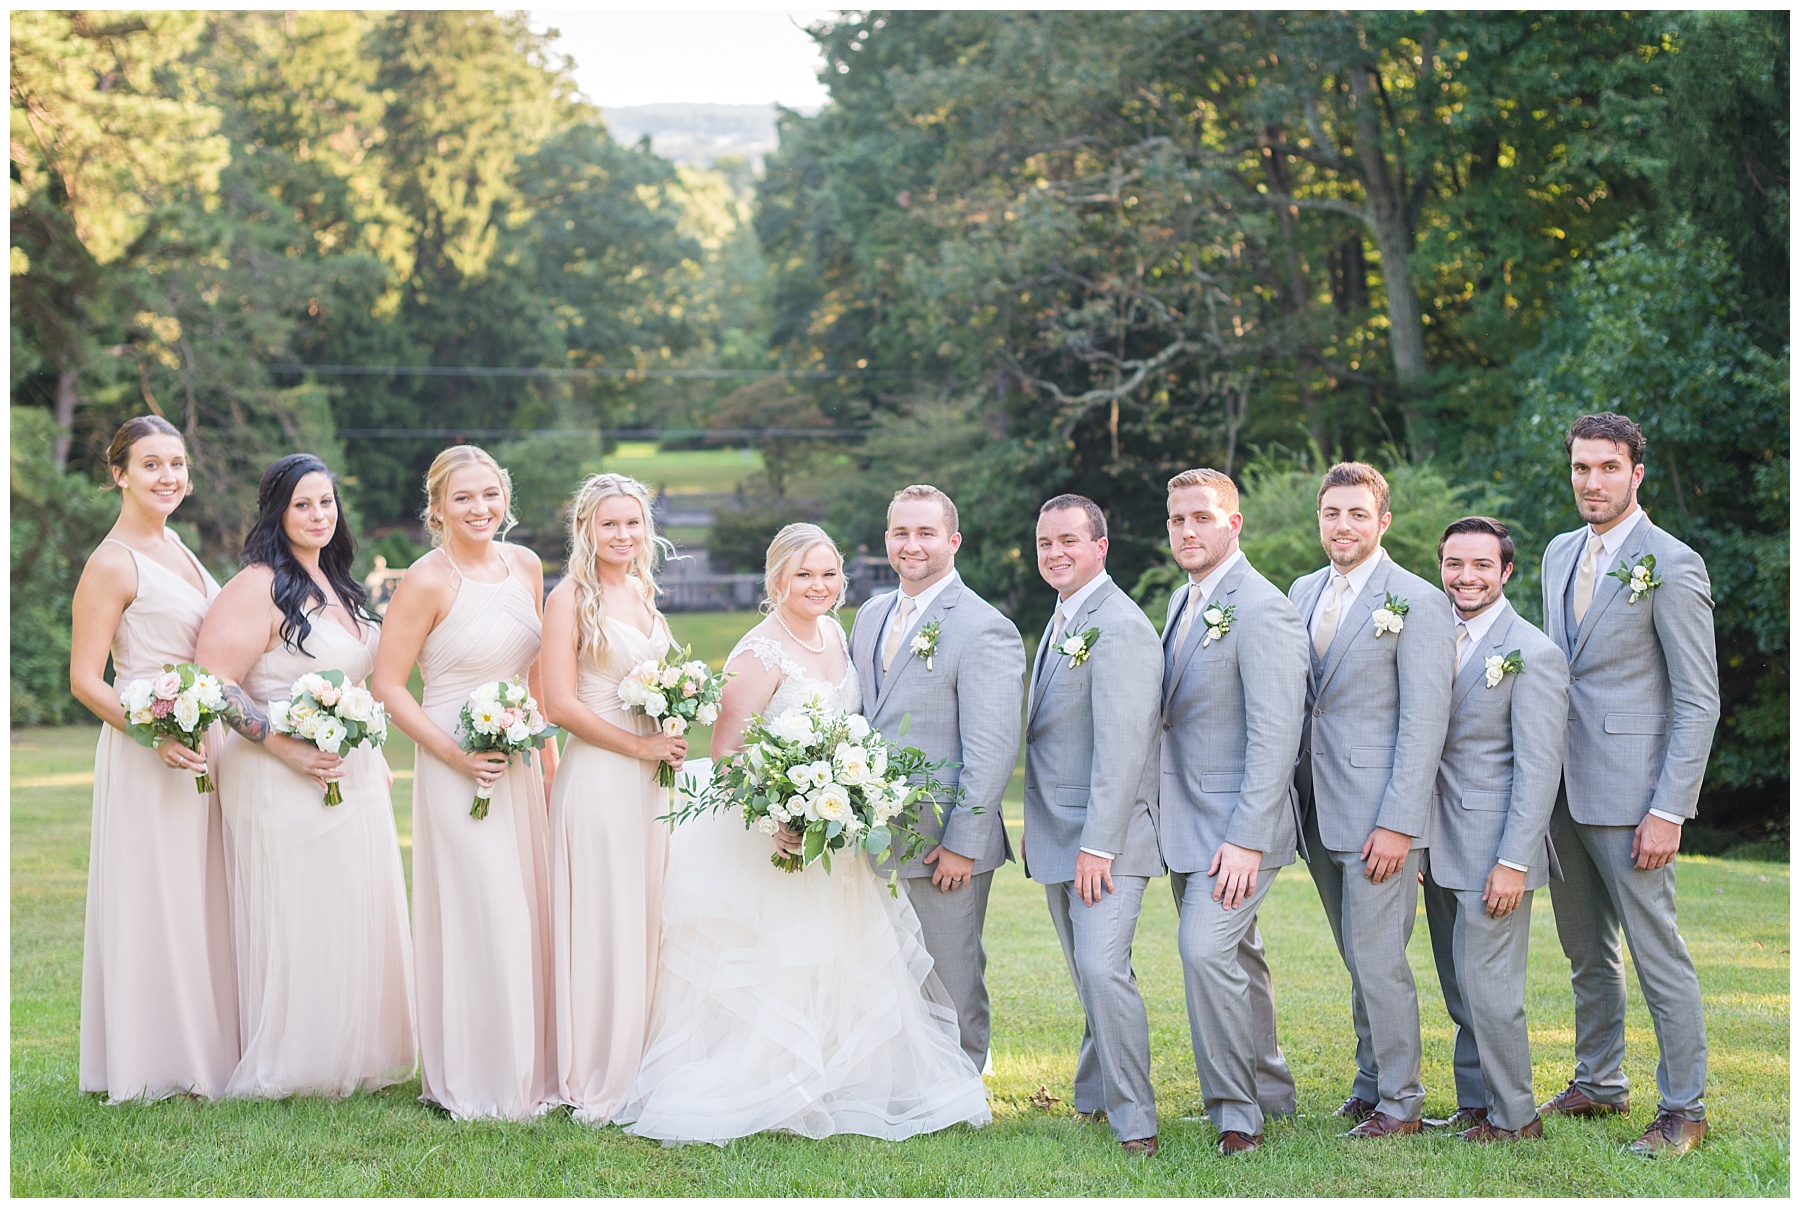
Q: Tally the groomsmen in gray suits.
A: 5